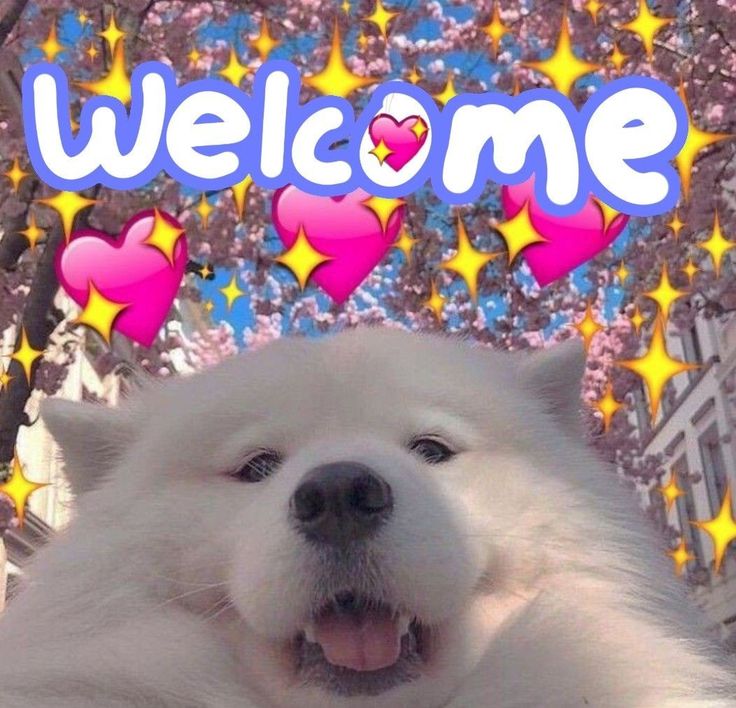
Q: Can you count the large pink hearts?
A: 3